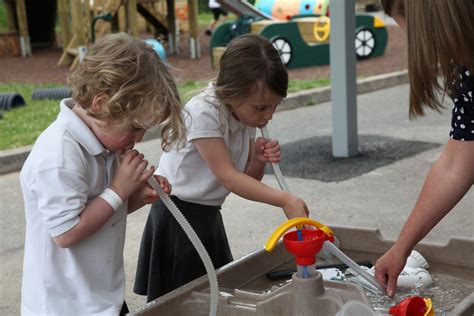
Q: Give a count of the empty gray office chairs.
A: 0